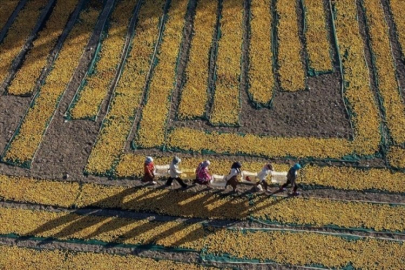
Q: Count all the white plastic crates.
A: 4